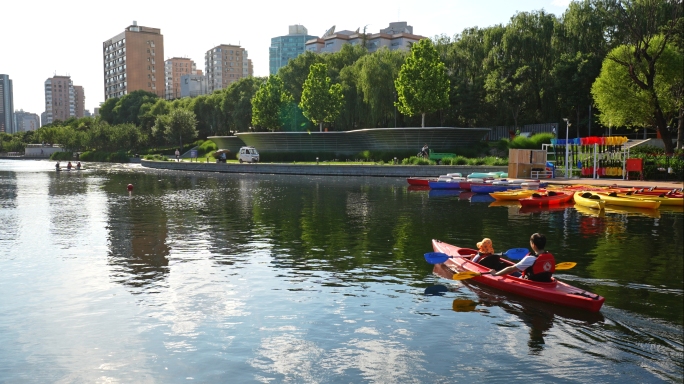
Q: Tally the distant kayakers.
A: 3